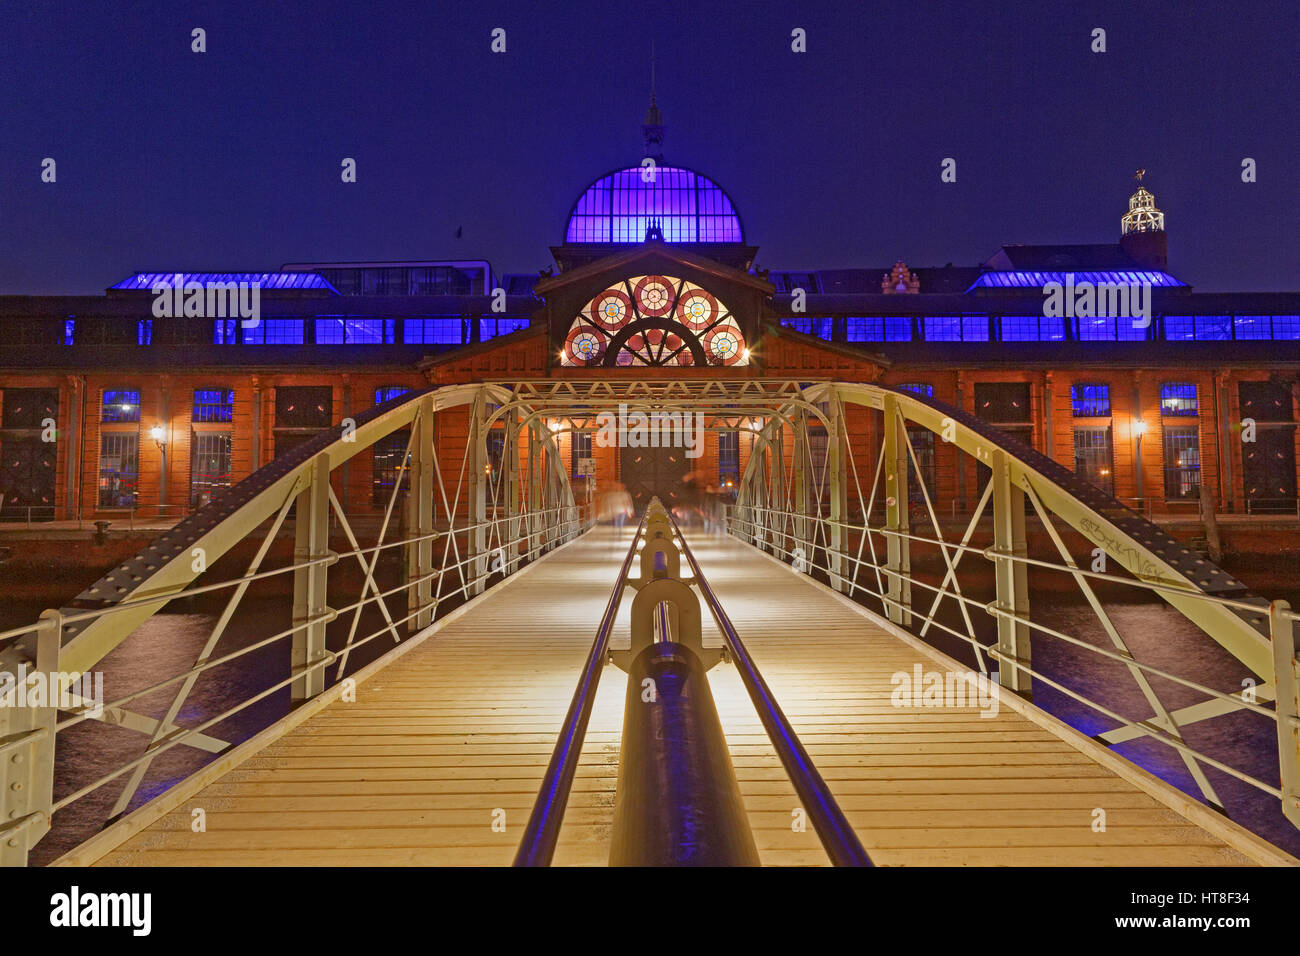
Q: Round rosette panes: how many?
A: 5